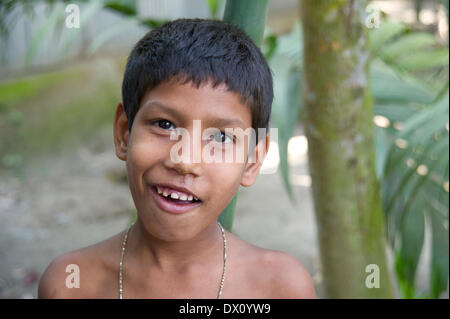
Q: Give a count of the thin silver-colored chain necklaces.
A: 1